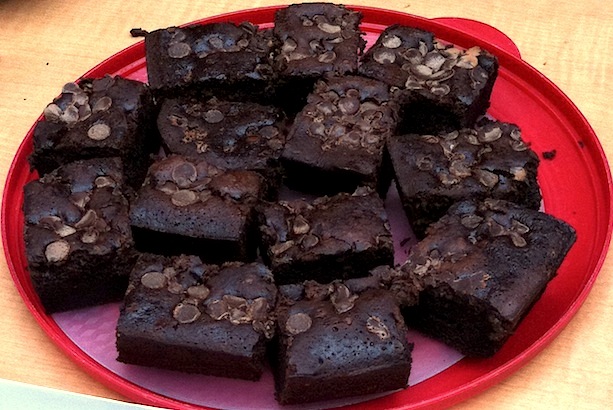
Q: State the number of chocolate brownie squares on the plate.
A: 13